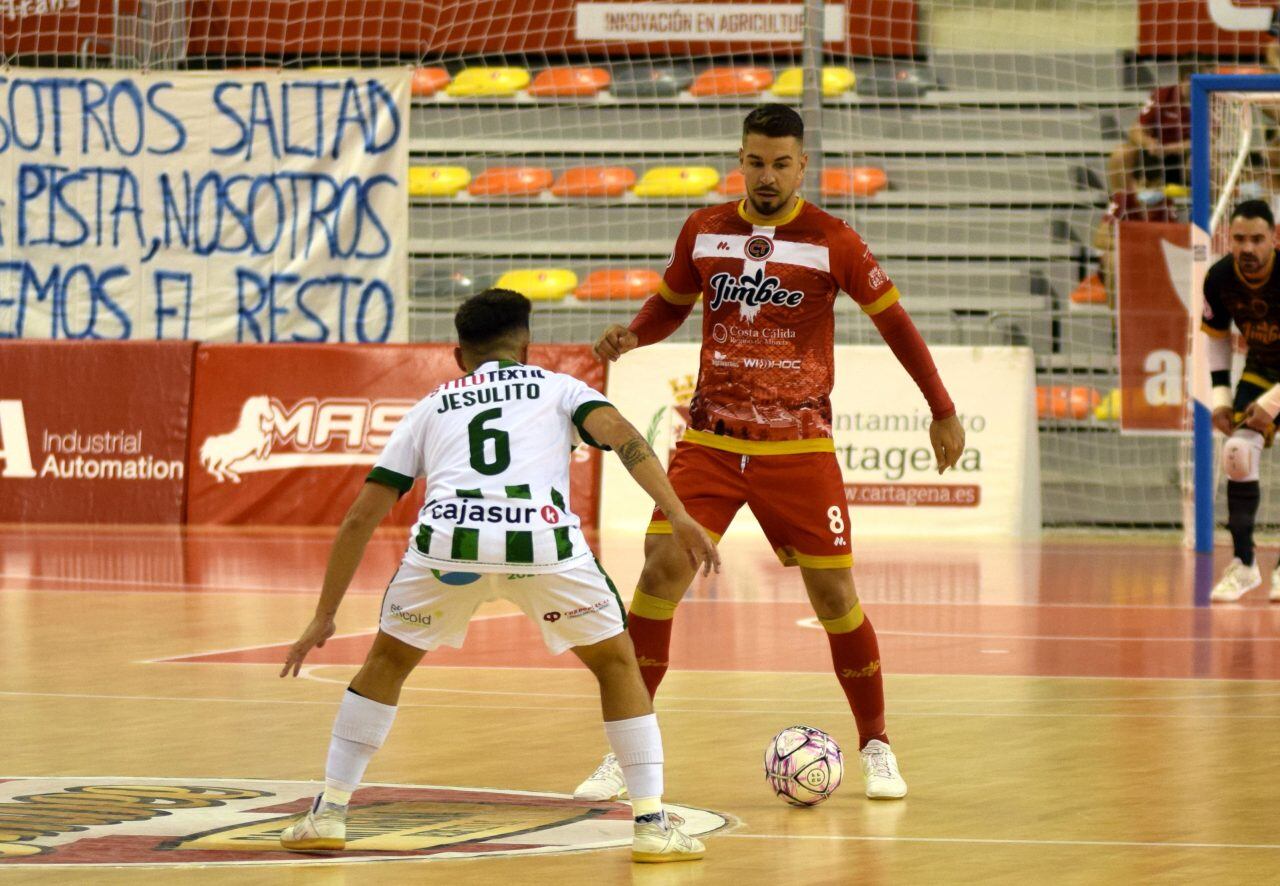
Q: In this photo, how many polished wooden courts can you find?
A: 1